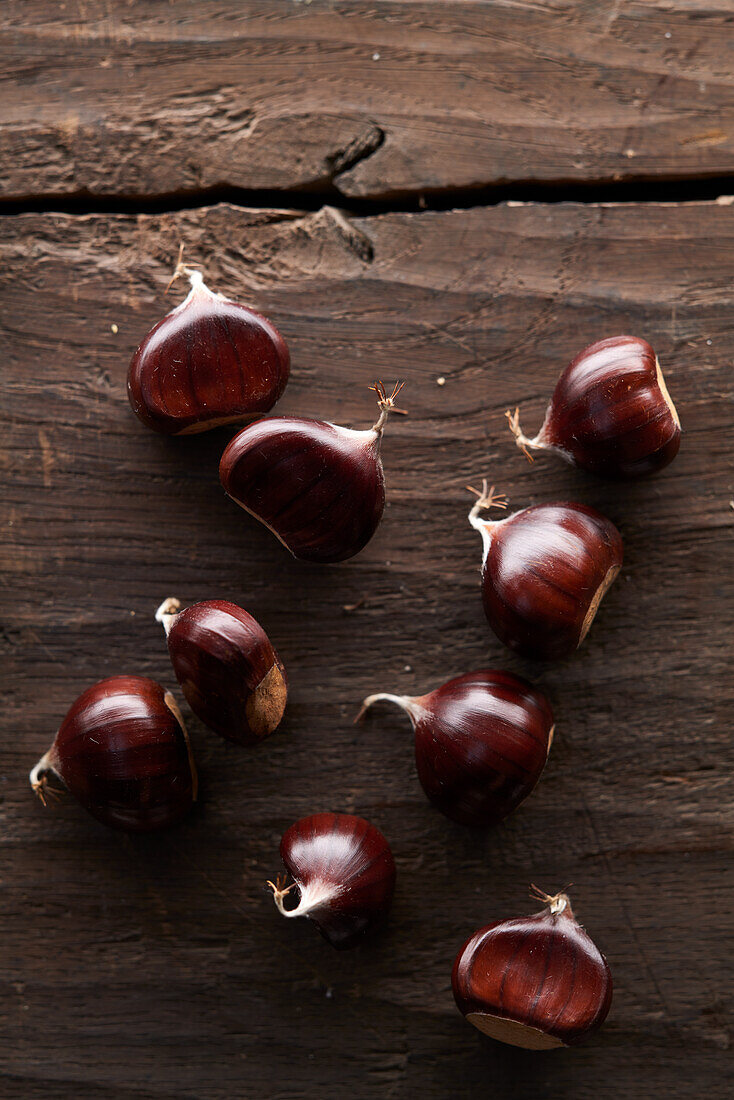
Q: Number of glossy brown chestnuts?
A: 9